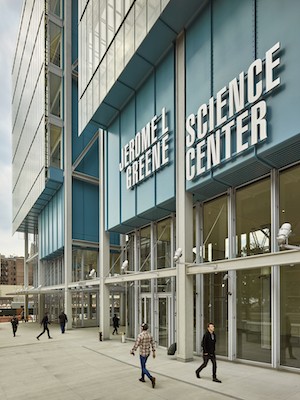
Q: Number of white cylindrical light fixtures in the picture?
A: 4